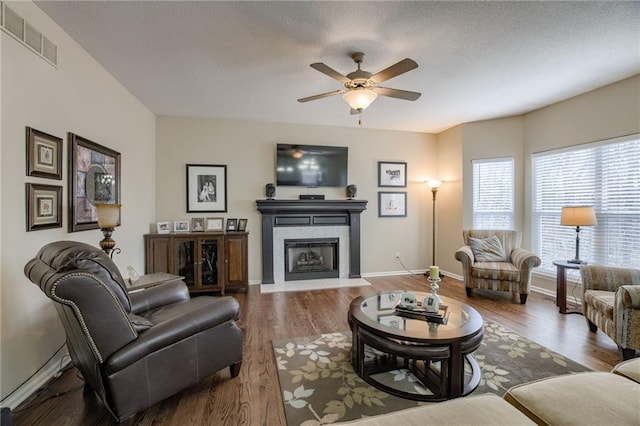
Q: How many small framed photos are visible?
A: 6